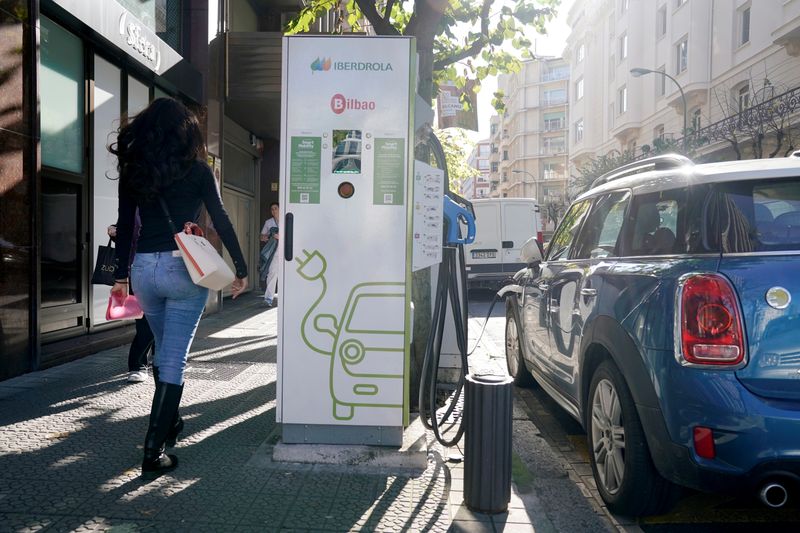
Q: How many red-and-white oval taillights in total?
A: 1